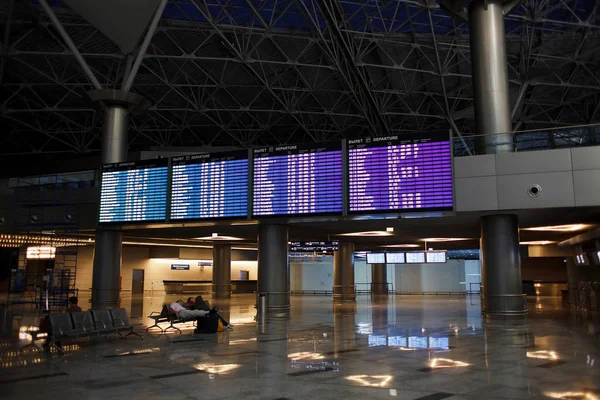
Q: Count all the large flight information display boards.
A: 4